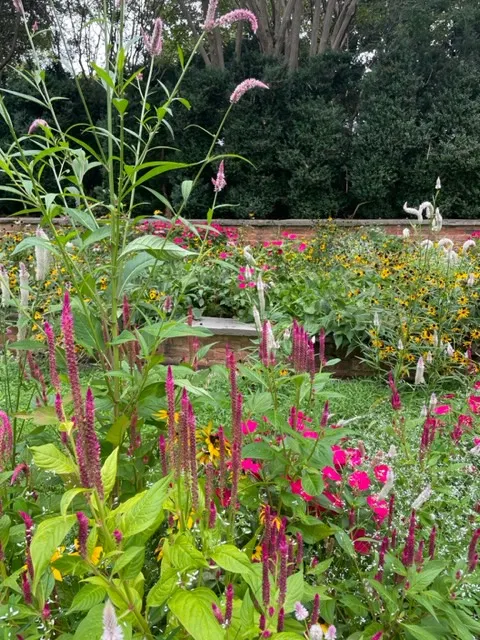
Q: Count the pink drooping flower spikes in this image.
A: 3